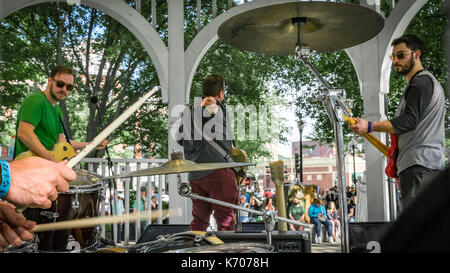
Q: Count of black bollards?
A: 0